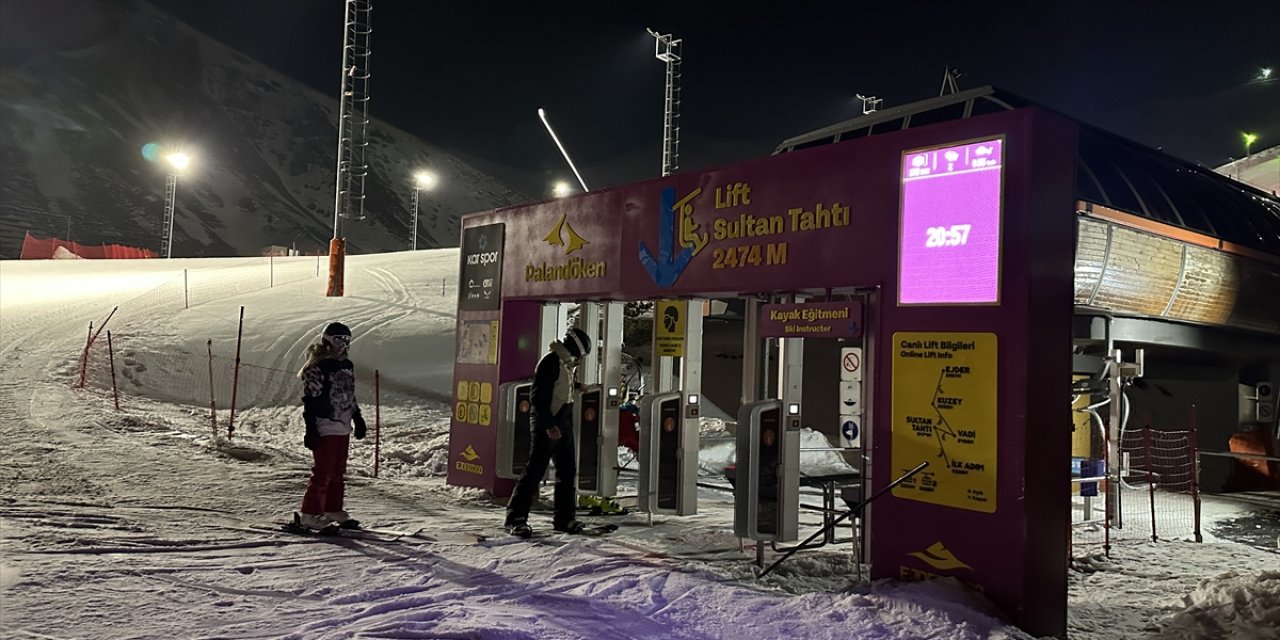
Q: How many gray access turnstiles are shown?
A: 4